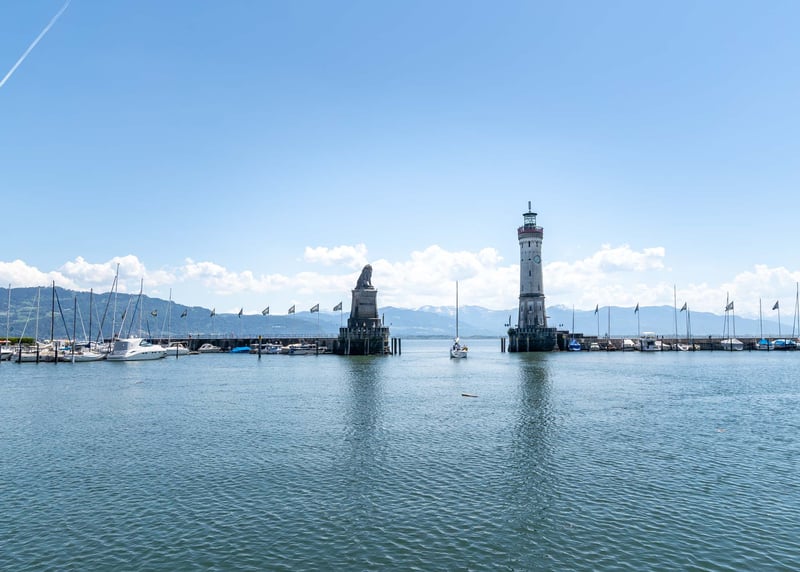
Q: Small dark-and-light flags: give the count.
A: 14